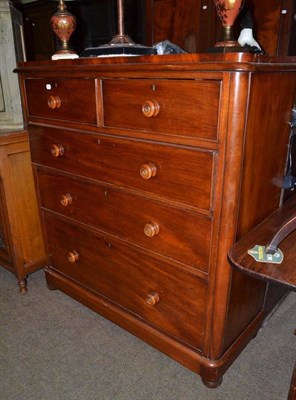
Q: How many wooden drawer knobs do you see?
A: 8